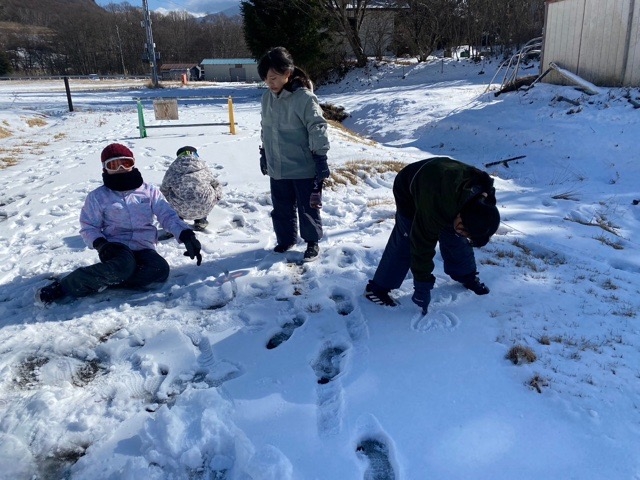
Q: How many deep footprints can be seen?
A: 4